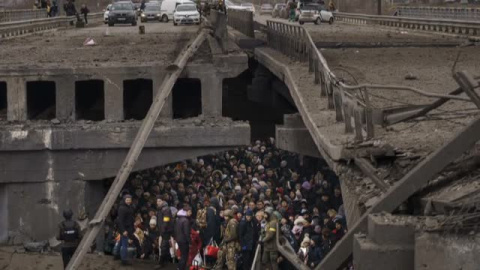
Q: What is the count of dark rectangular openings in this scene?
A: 5